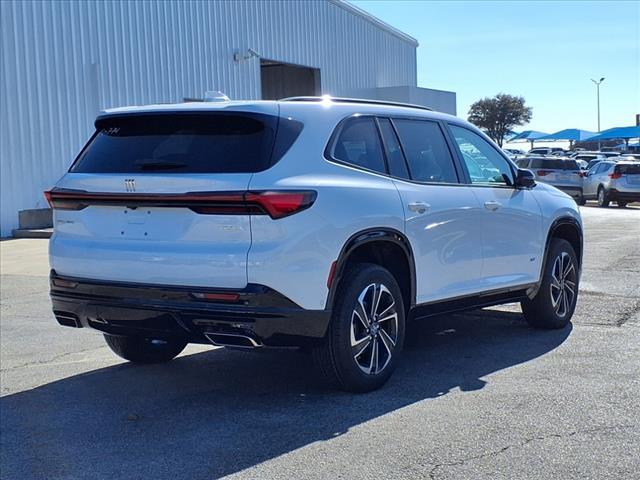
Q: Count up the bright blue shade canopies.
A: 3